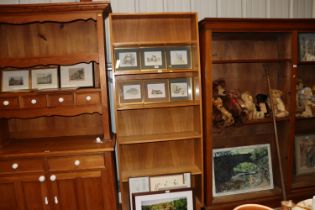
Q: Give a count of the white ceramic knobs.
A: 8